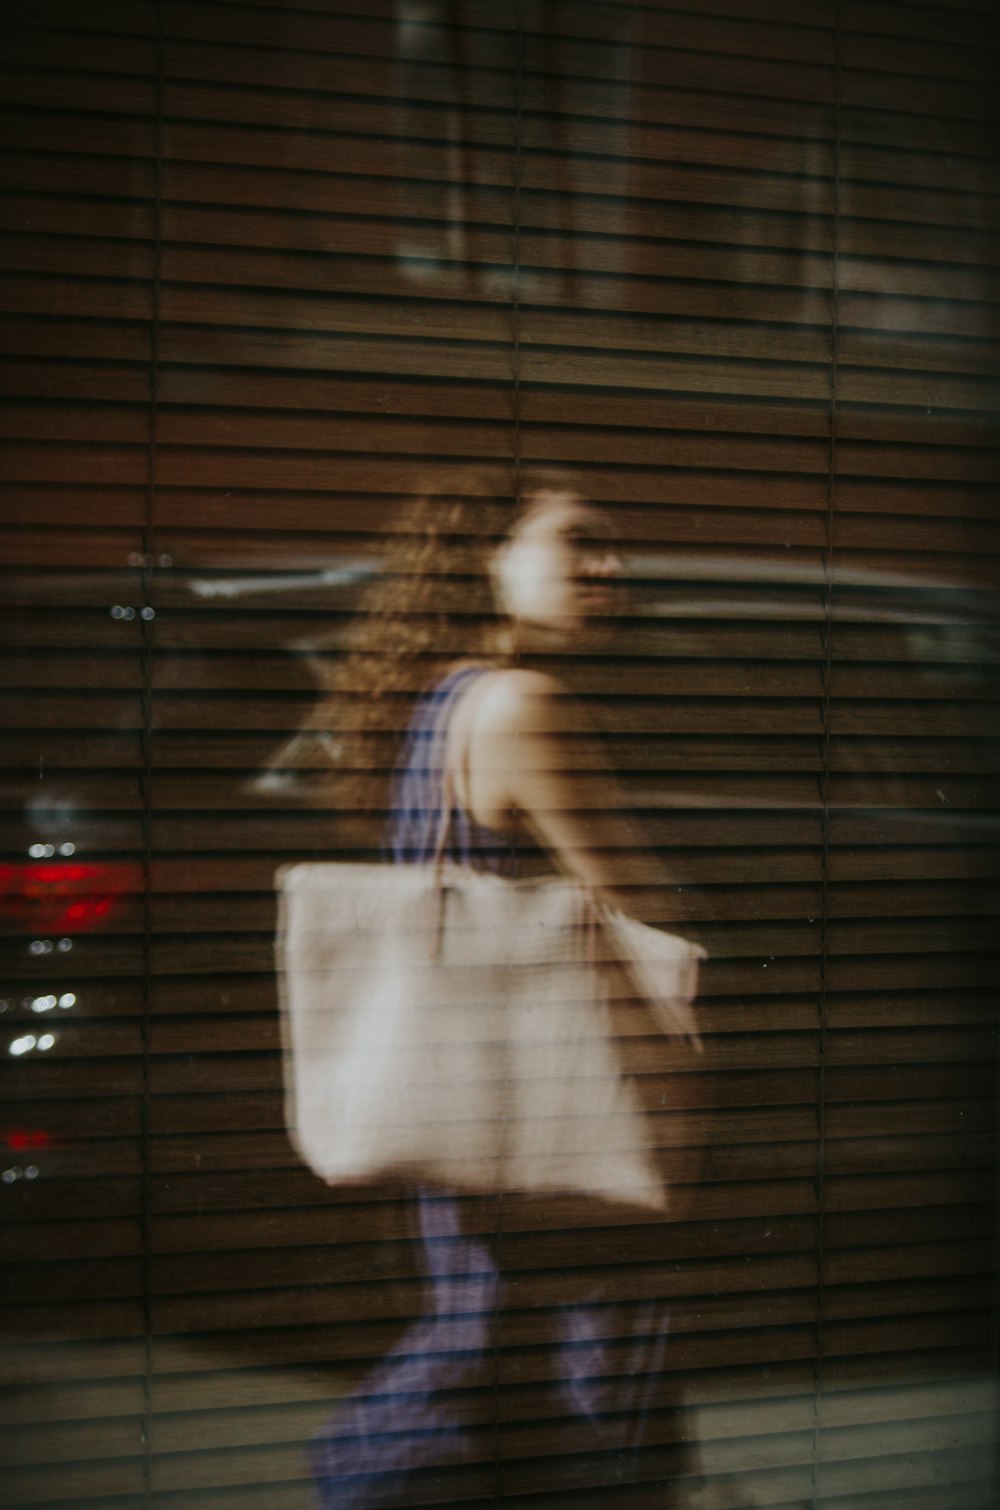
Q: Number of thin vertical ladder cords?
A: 3